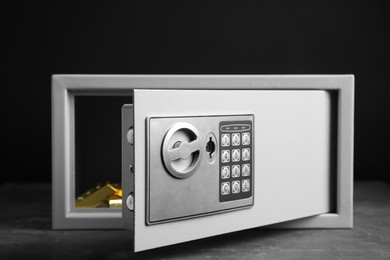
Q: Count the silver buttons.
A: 12